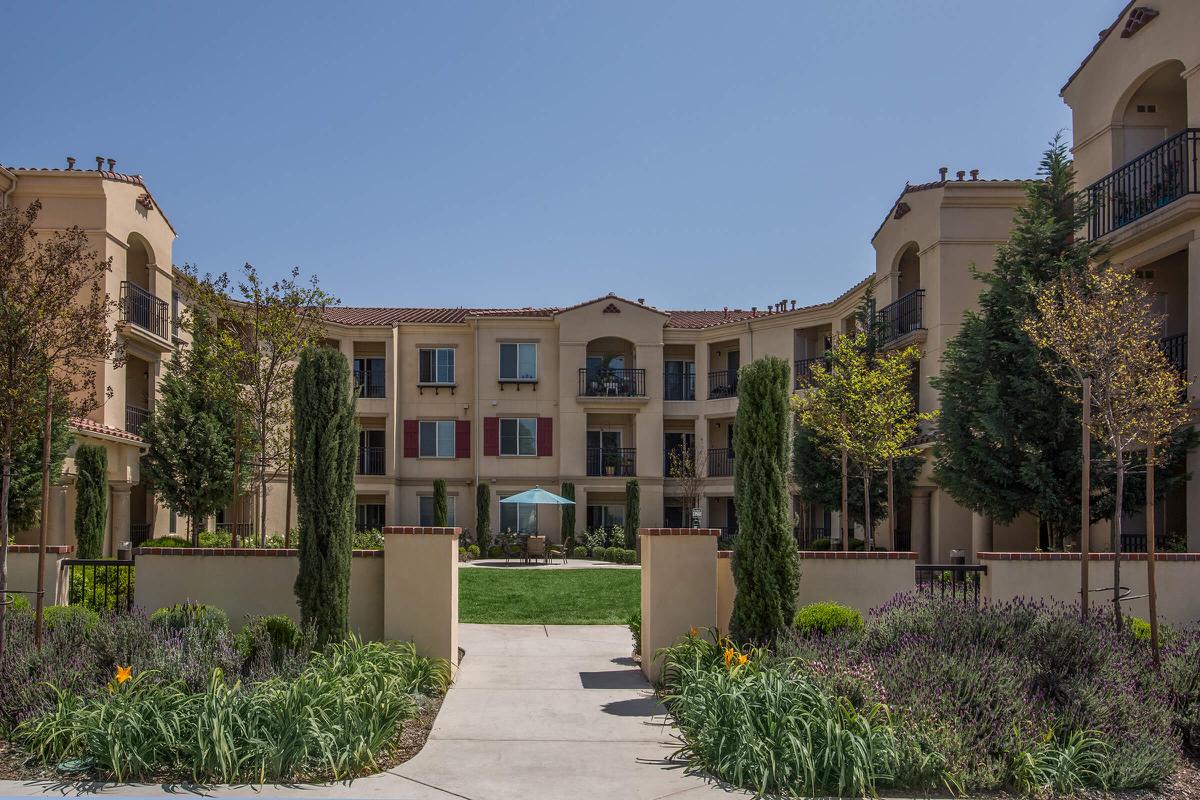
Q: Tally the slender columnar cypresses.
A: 7